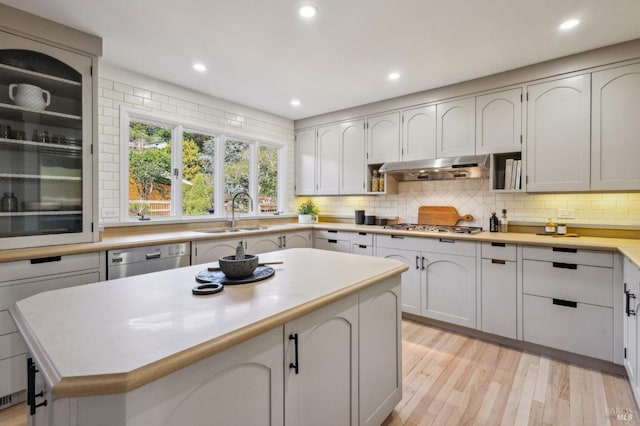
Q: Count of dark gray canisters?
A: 3